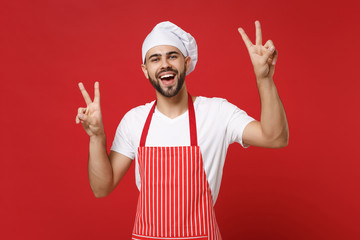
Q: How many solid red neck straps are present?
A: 2